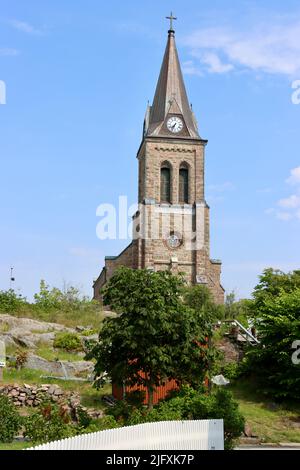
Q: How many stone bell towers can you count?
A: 1